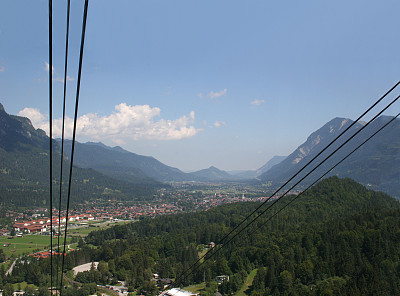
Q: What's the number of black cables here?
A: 6